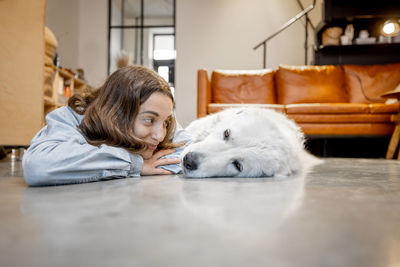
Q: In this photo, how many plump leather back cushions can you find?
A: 3